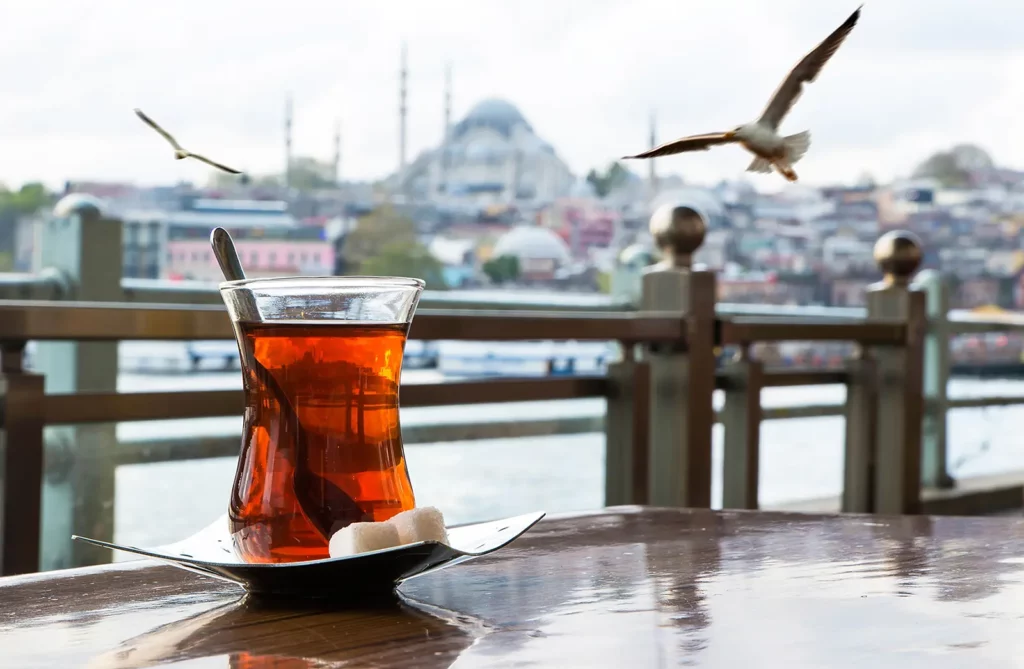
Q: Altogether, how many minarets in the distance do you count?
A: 5